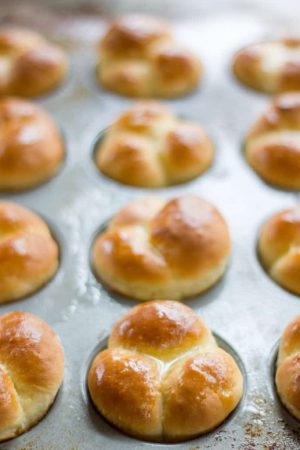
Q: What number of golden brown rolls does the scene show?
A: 12